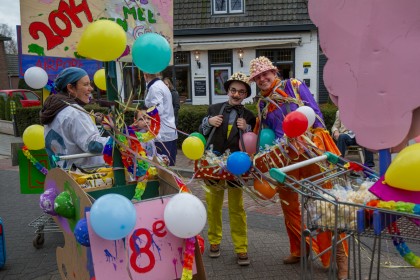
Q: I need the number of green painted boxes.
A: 1